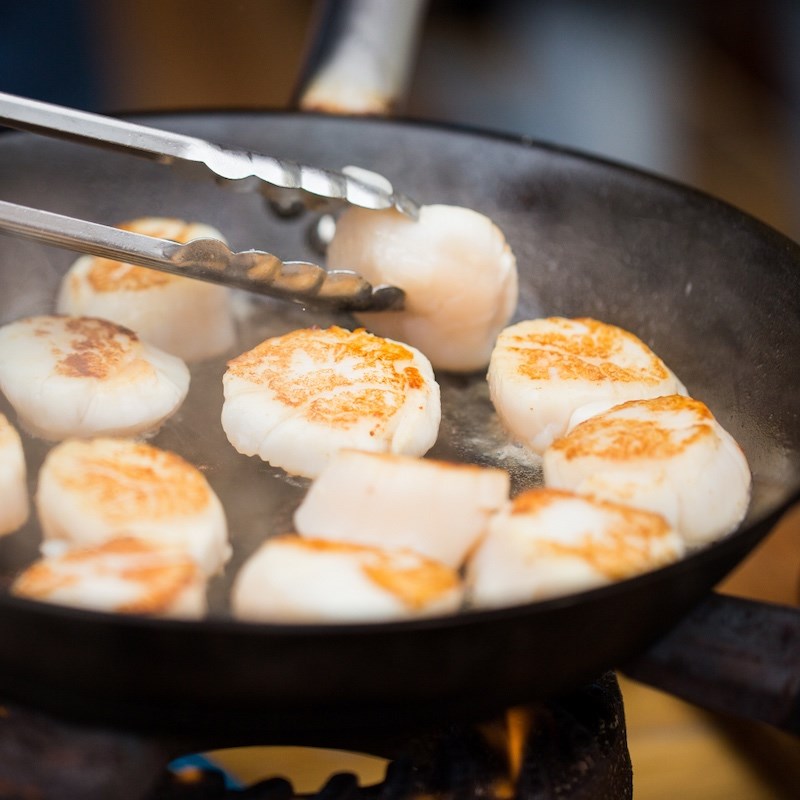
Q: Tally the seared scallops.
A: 12